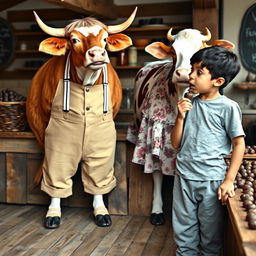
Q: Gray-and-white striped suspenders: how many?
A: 2